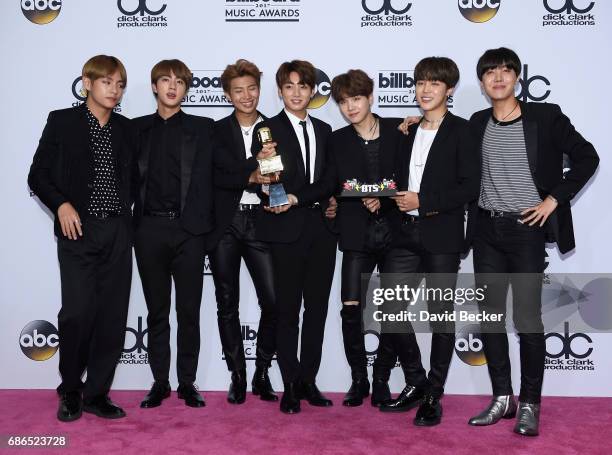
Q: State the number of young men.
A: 7